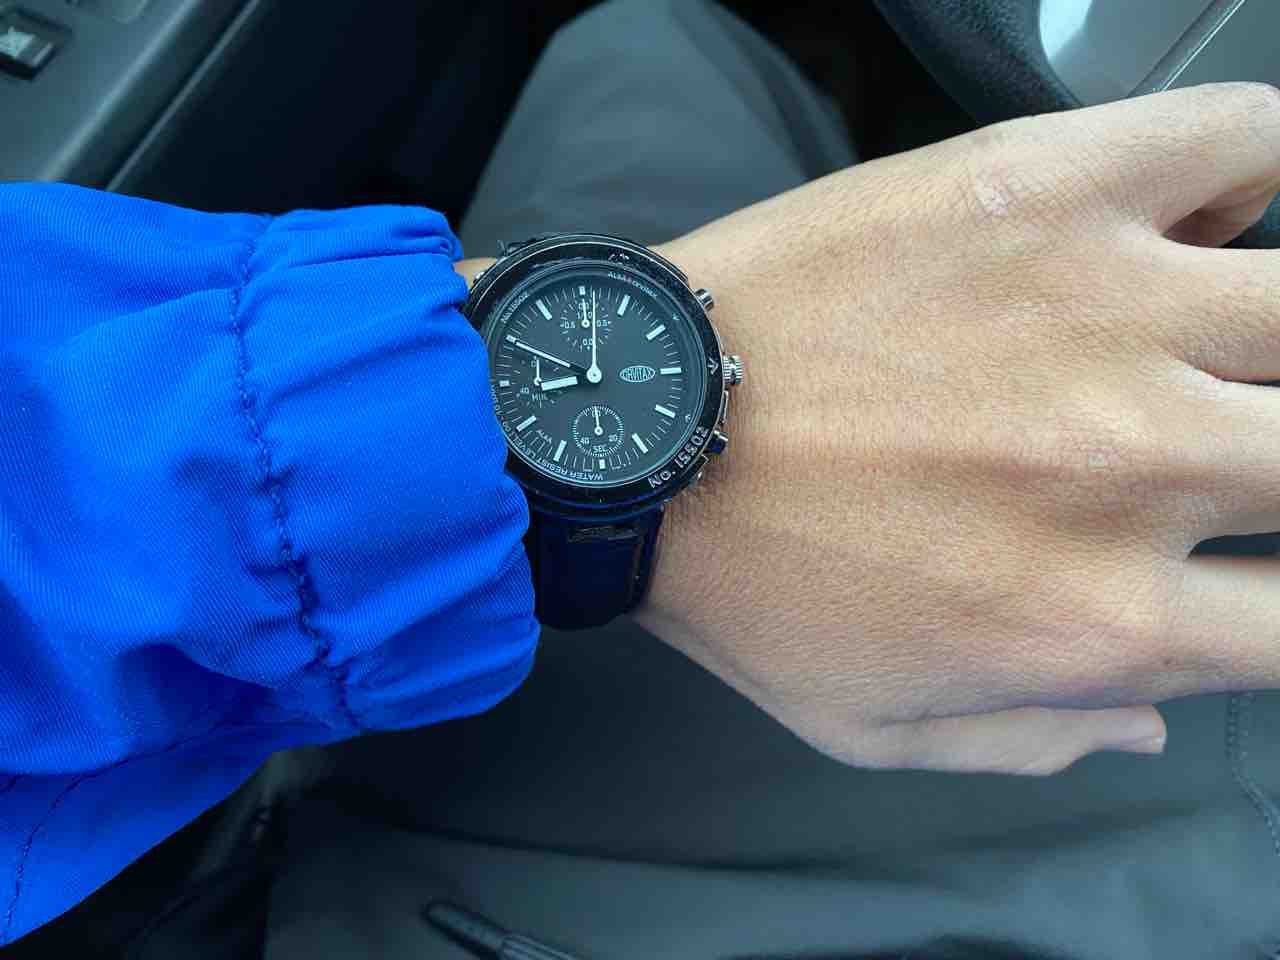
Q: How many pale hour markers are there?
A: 12